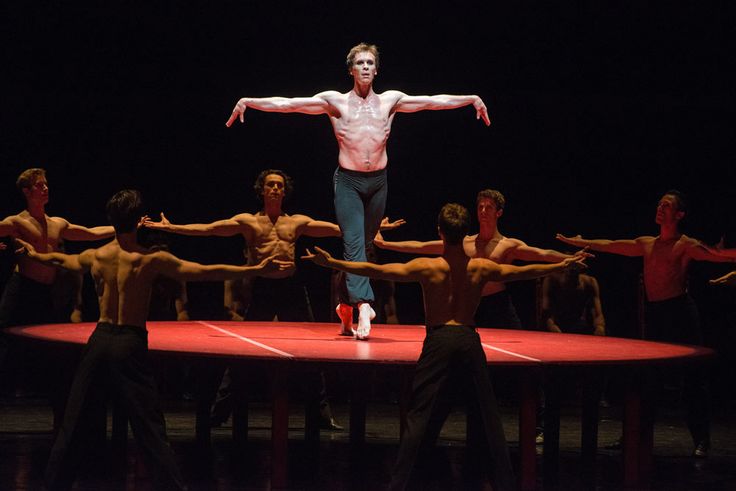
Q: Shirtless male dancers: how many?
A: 7